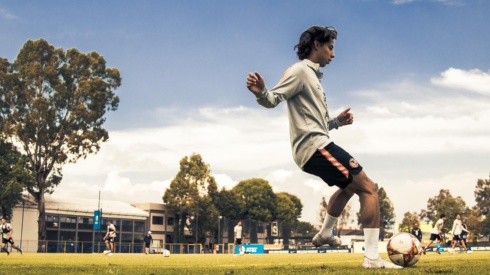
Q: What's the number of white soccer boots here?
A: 2